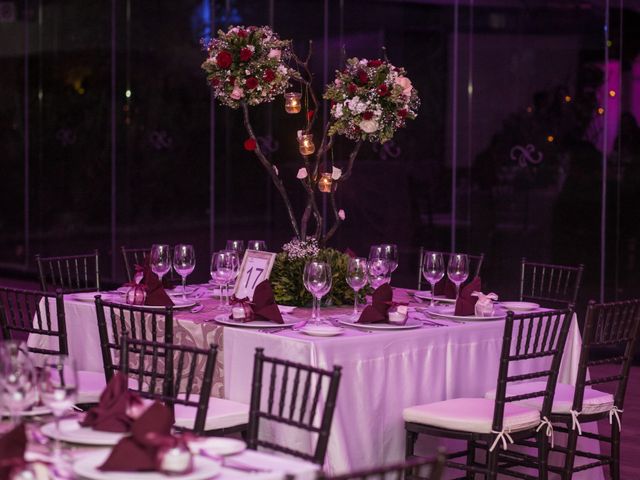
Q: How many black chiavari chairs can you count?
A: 11